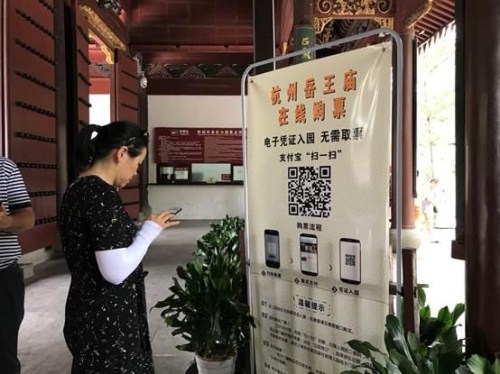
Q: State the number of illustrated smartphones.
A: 3